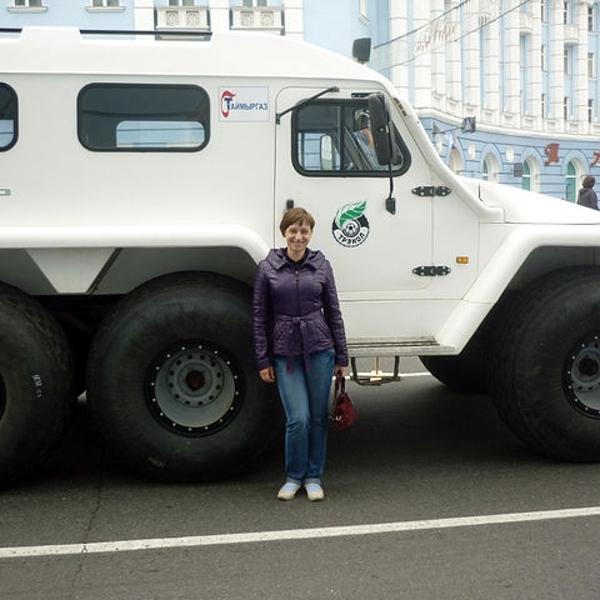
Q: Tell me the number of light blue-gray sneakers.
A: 2